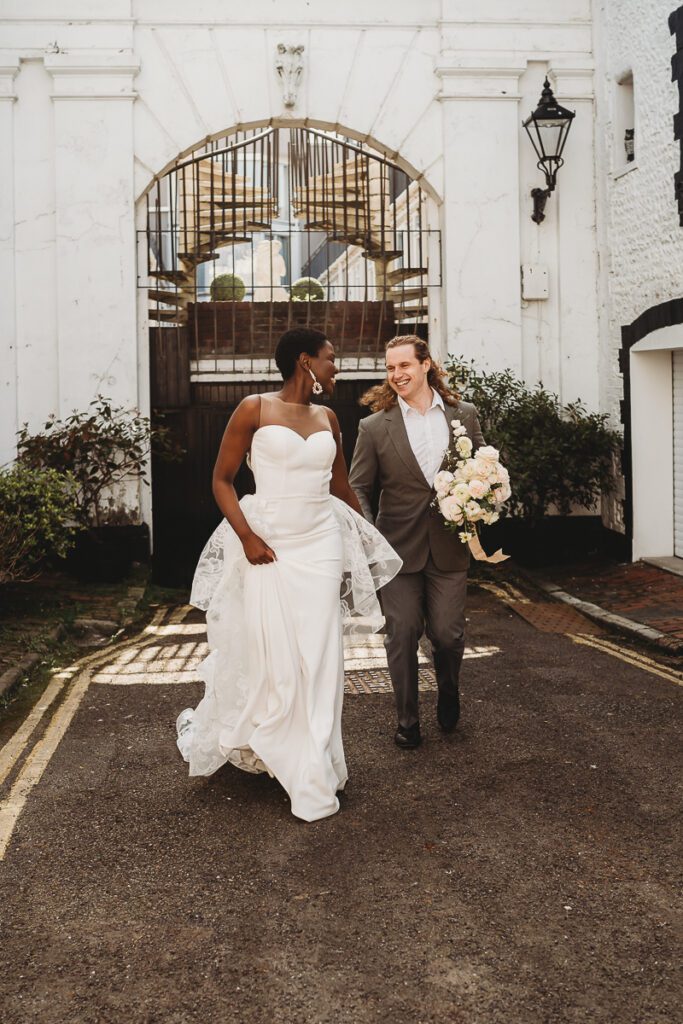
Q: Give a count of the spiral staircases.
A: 2